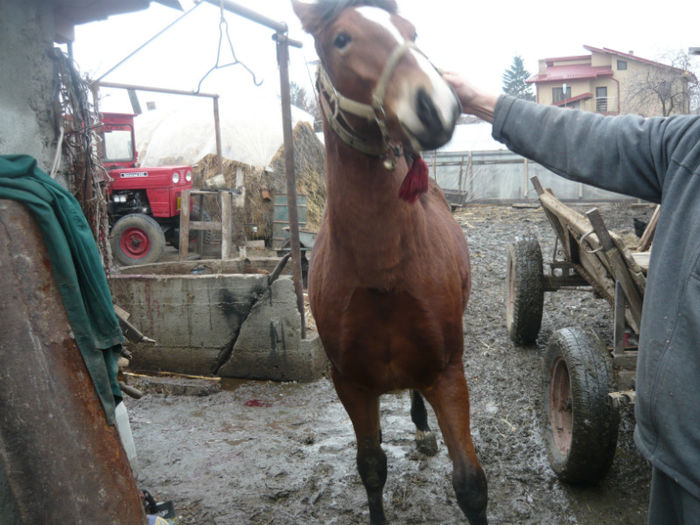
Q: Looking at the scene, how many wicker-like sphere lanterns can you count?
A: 0